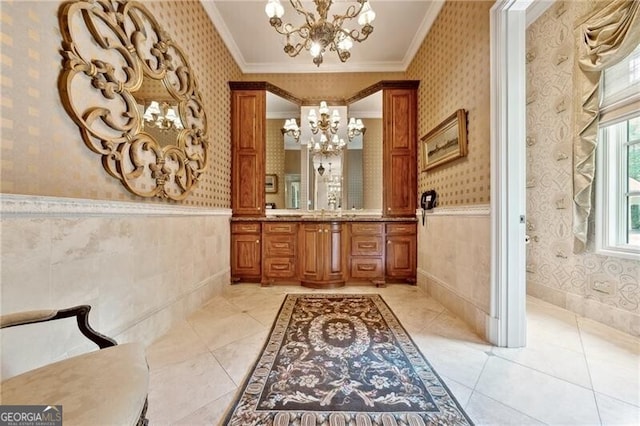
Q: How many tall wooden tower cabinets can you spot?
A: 2